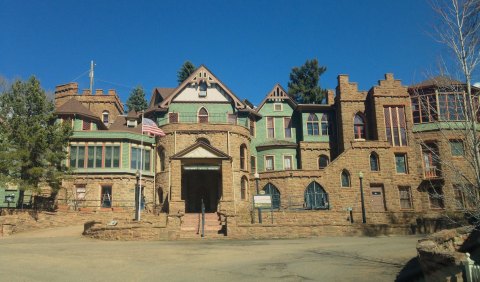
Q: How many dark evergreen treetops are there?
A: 3